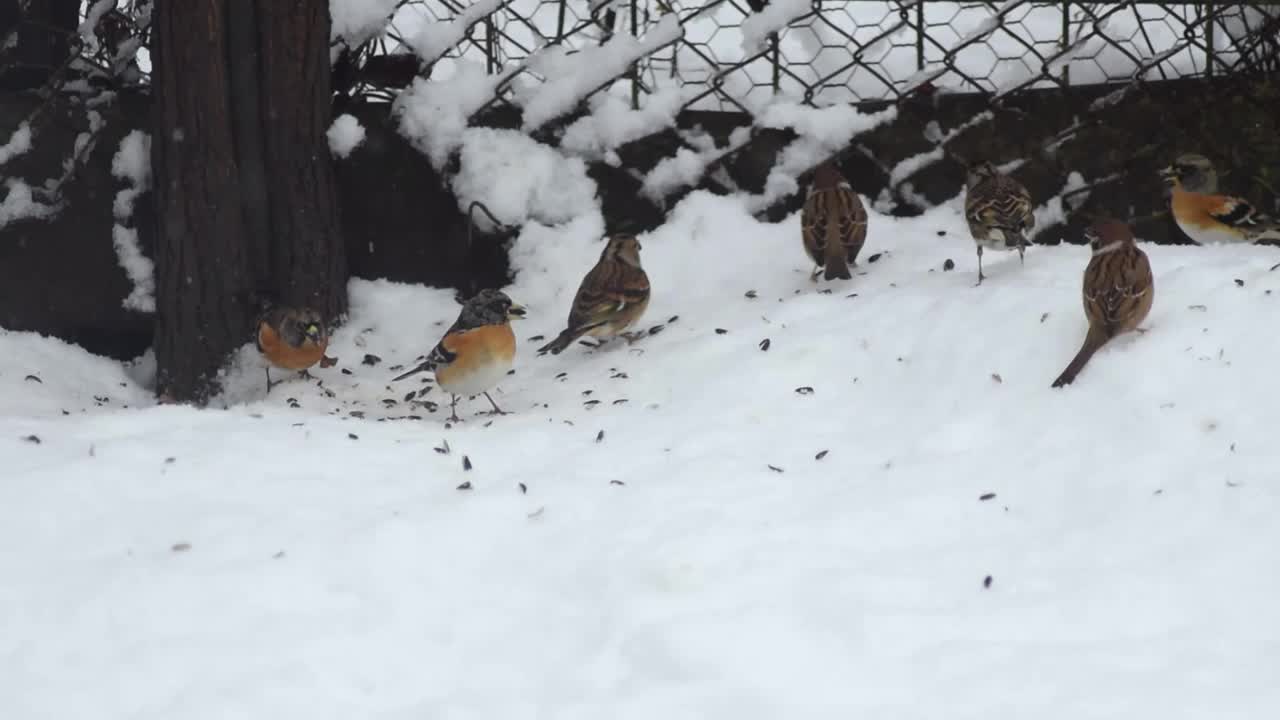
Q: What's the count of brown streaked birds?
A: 4